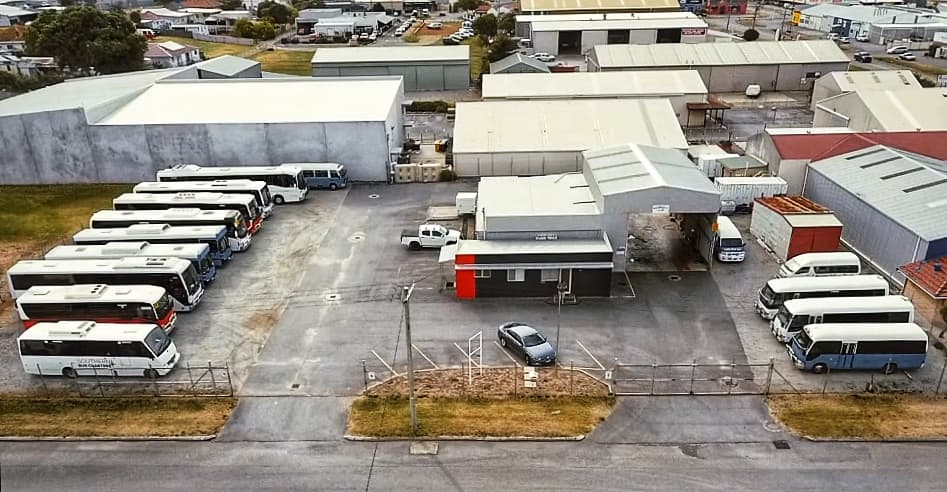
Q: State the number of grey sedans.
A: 1